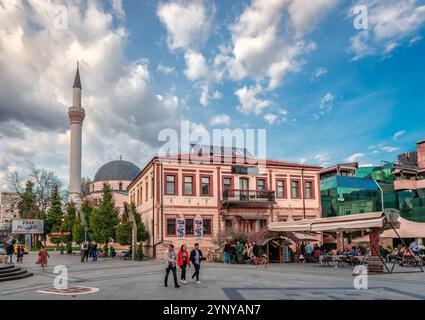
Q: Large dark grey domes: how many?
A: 1